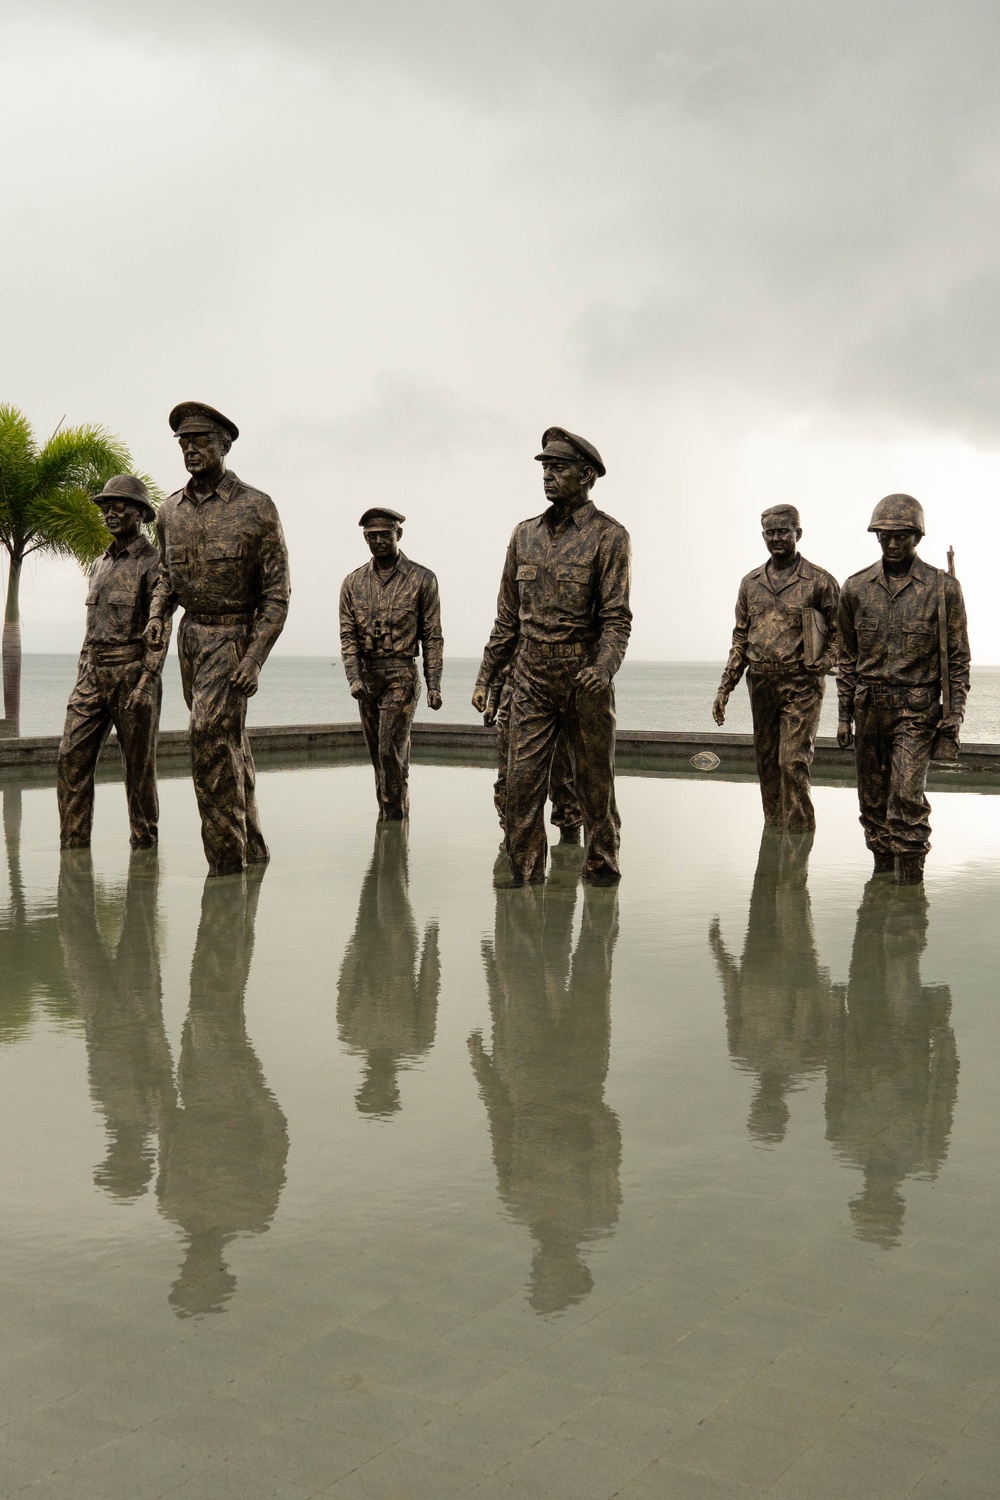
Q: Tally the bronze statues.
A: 7